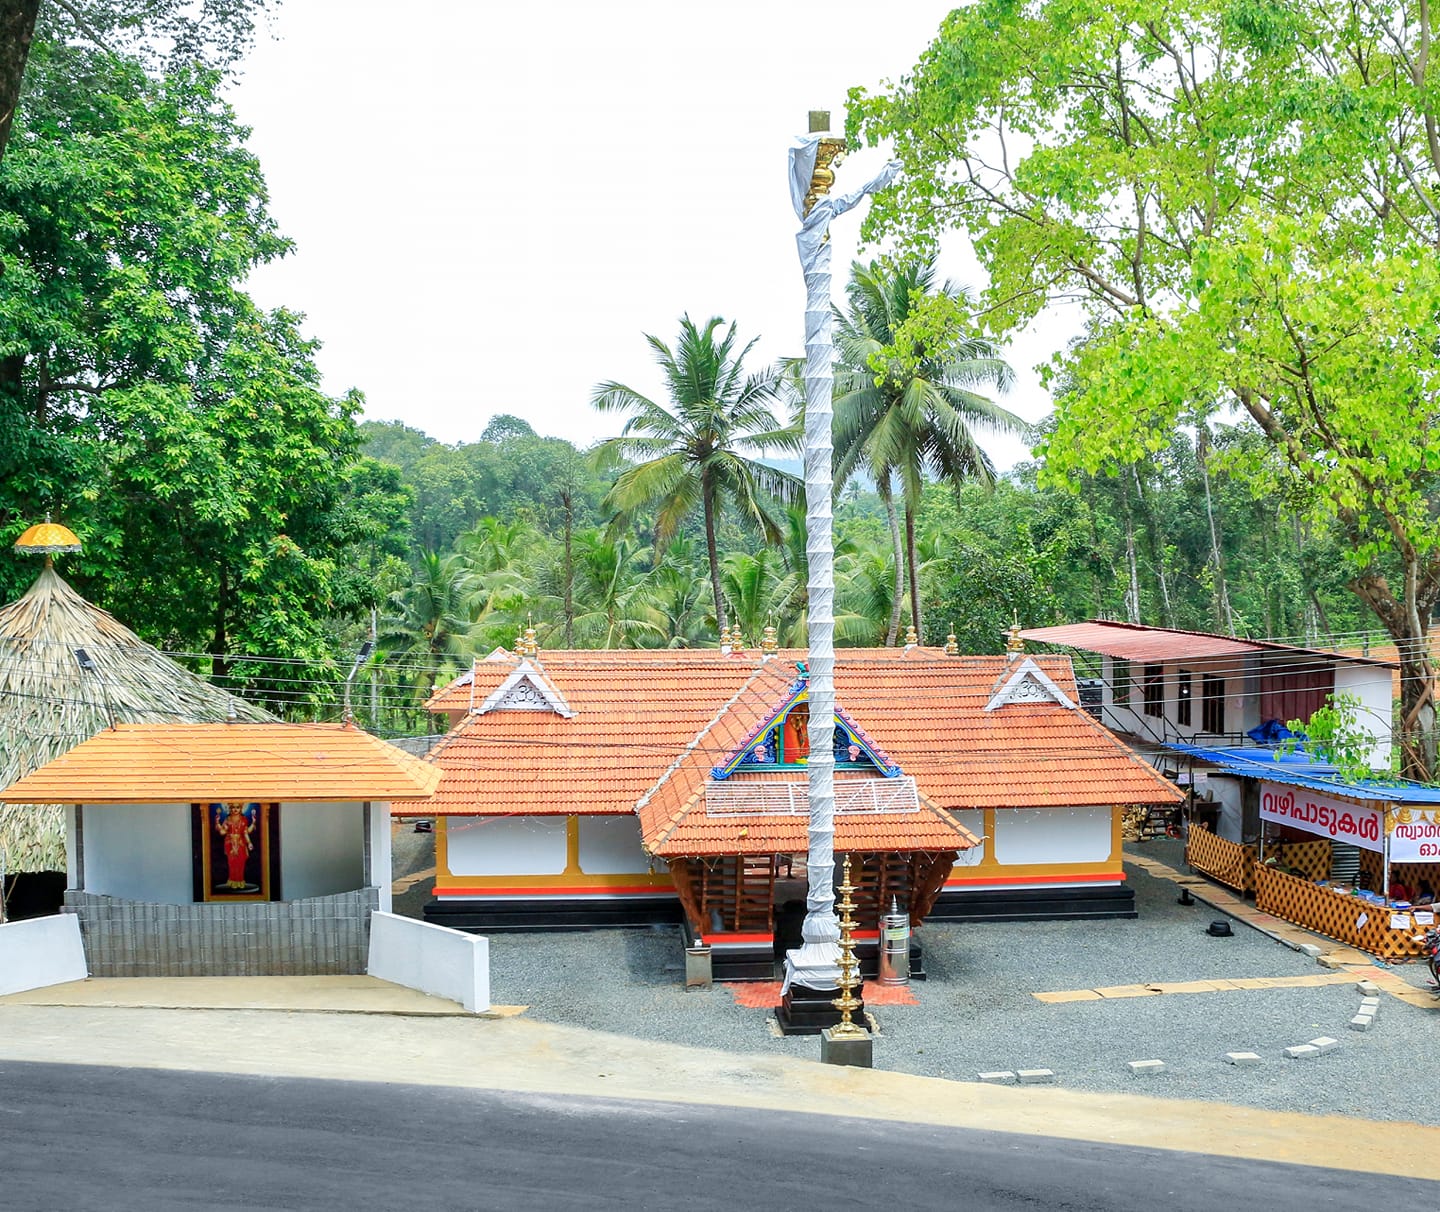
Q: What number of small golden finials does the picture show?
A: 8